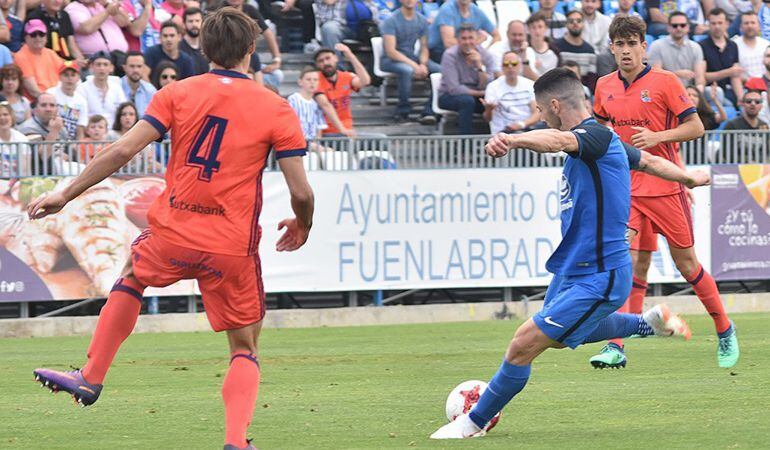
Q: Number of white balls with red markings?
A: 1